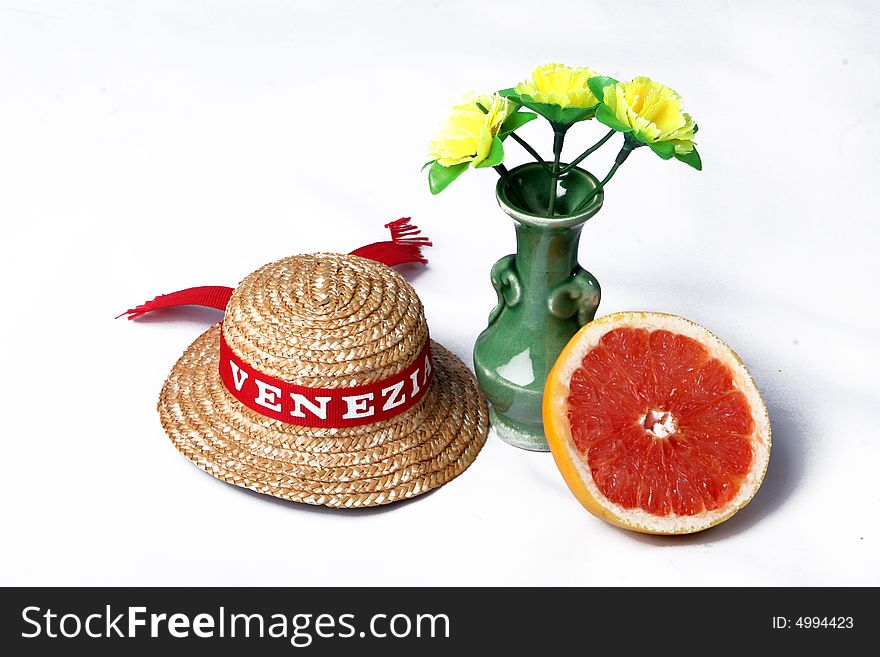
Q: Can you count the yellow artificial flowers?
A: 3